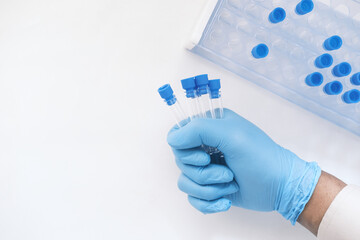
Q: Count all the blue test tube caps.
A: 14